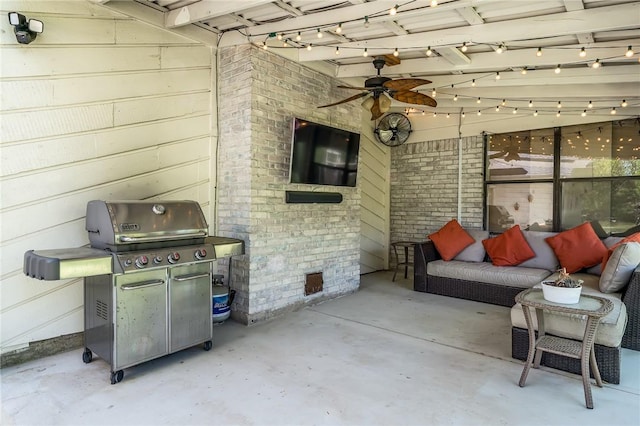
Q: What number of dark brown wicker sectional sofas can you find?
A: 1